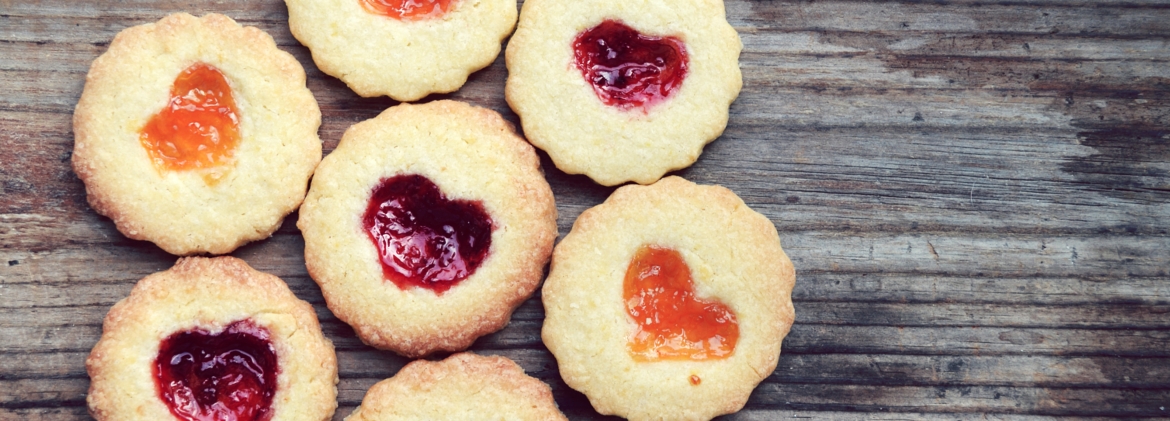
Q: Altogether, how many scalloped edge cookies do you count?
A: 7